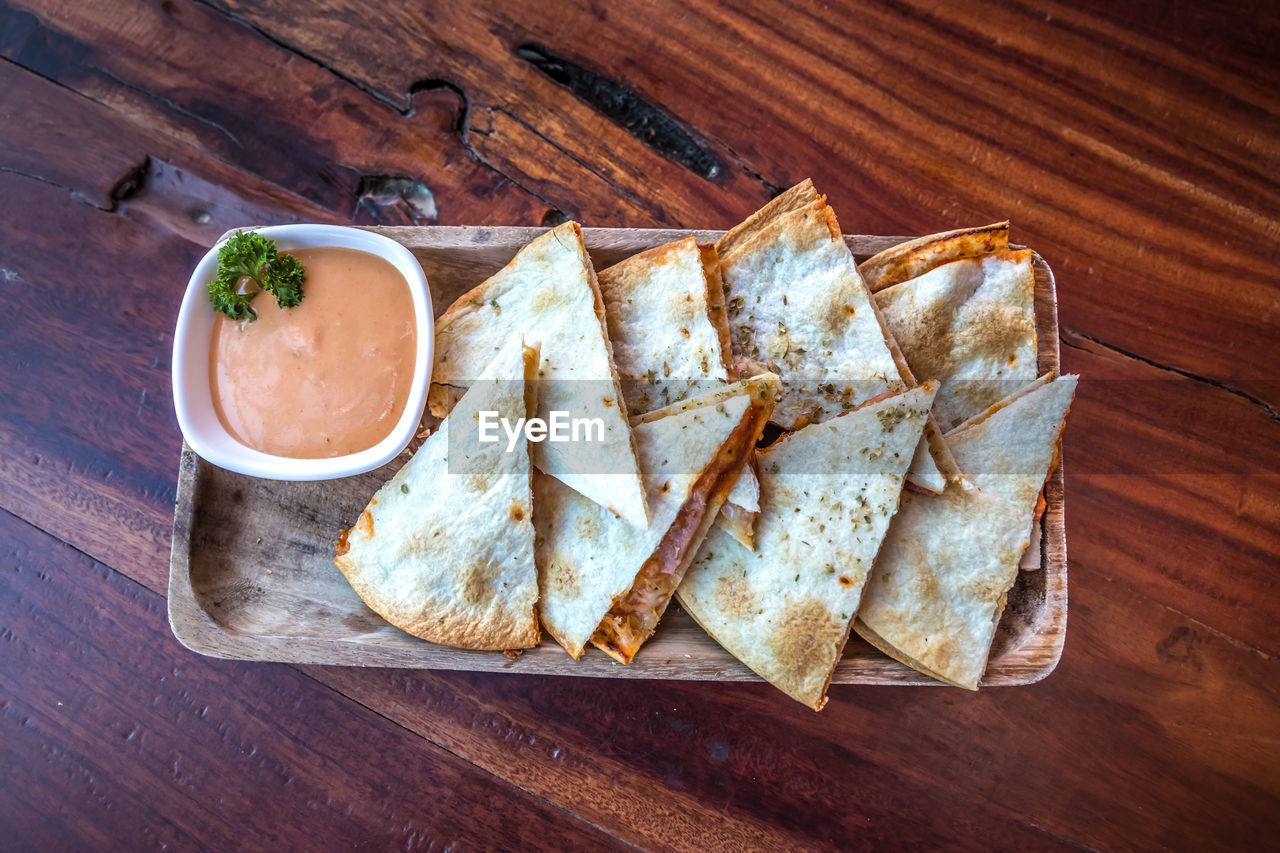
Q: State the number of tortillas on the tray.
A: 8